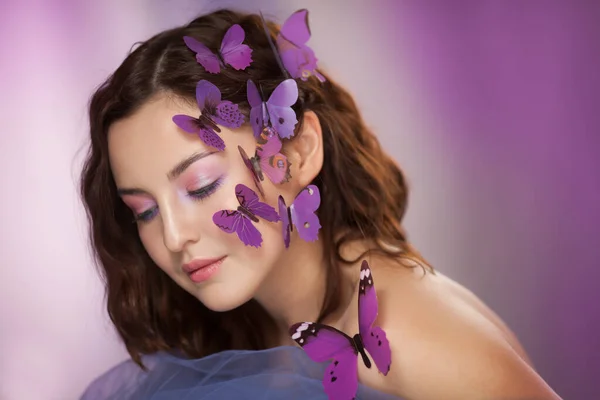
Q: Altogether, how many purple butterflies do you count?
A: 8